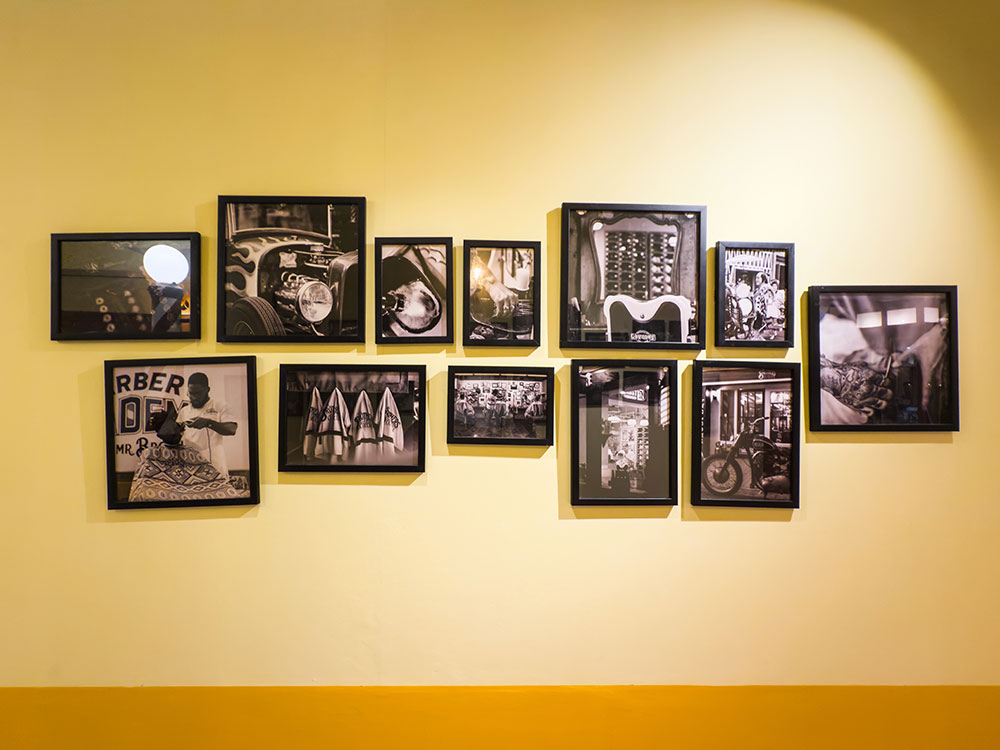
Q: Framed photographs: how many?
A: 12